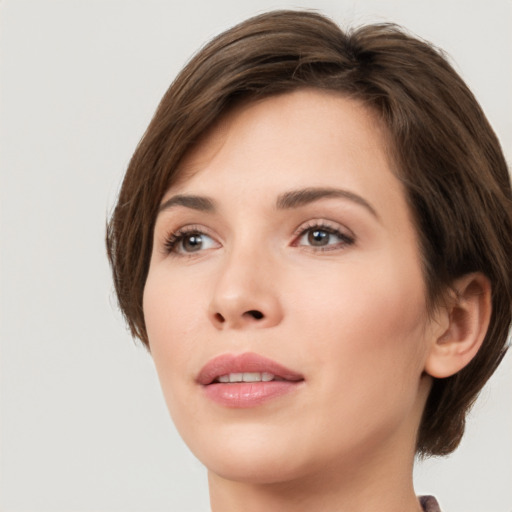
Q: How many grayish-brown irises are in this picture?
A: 2